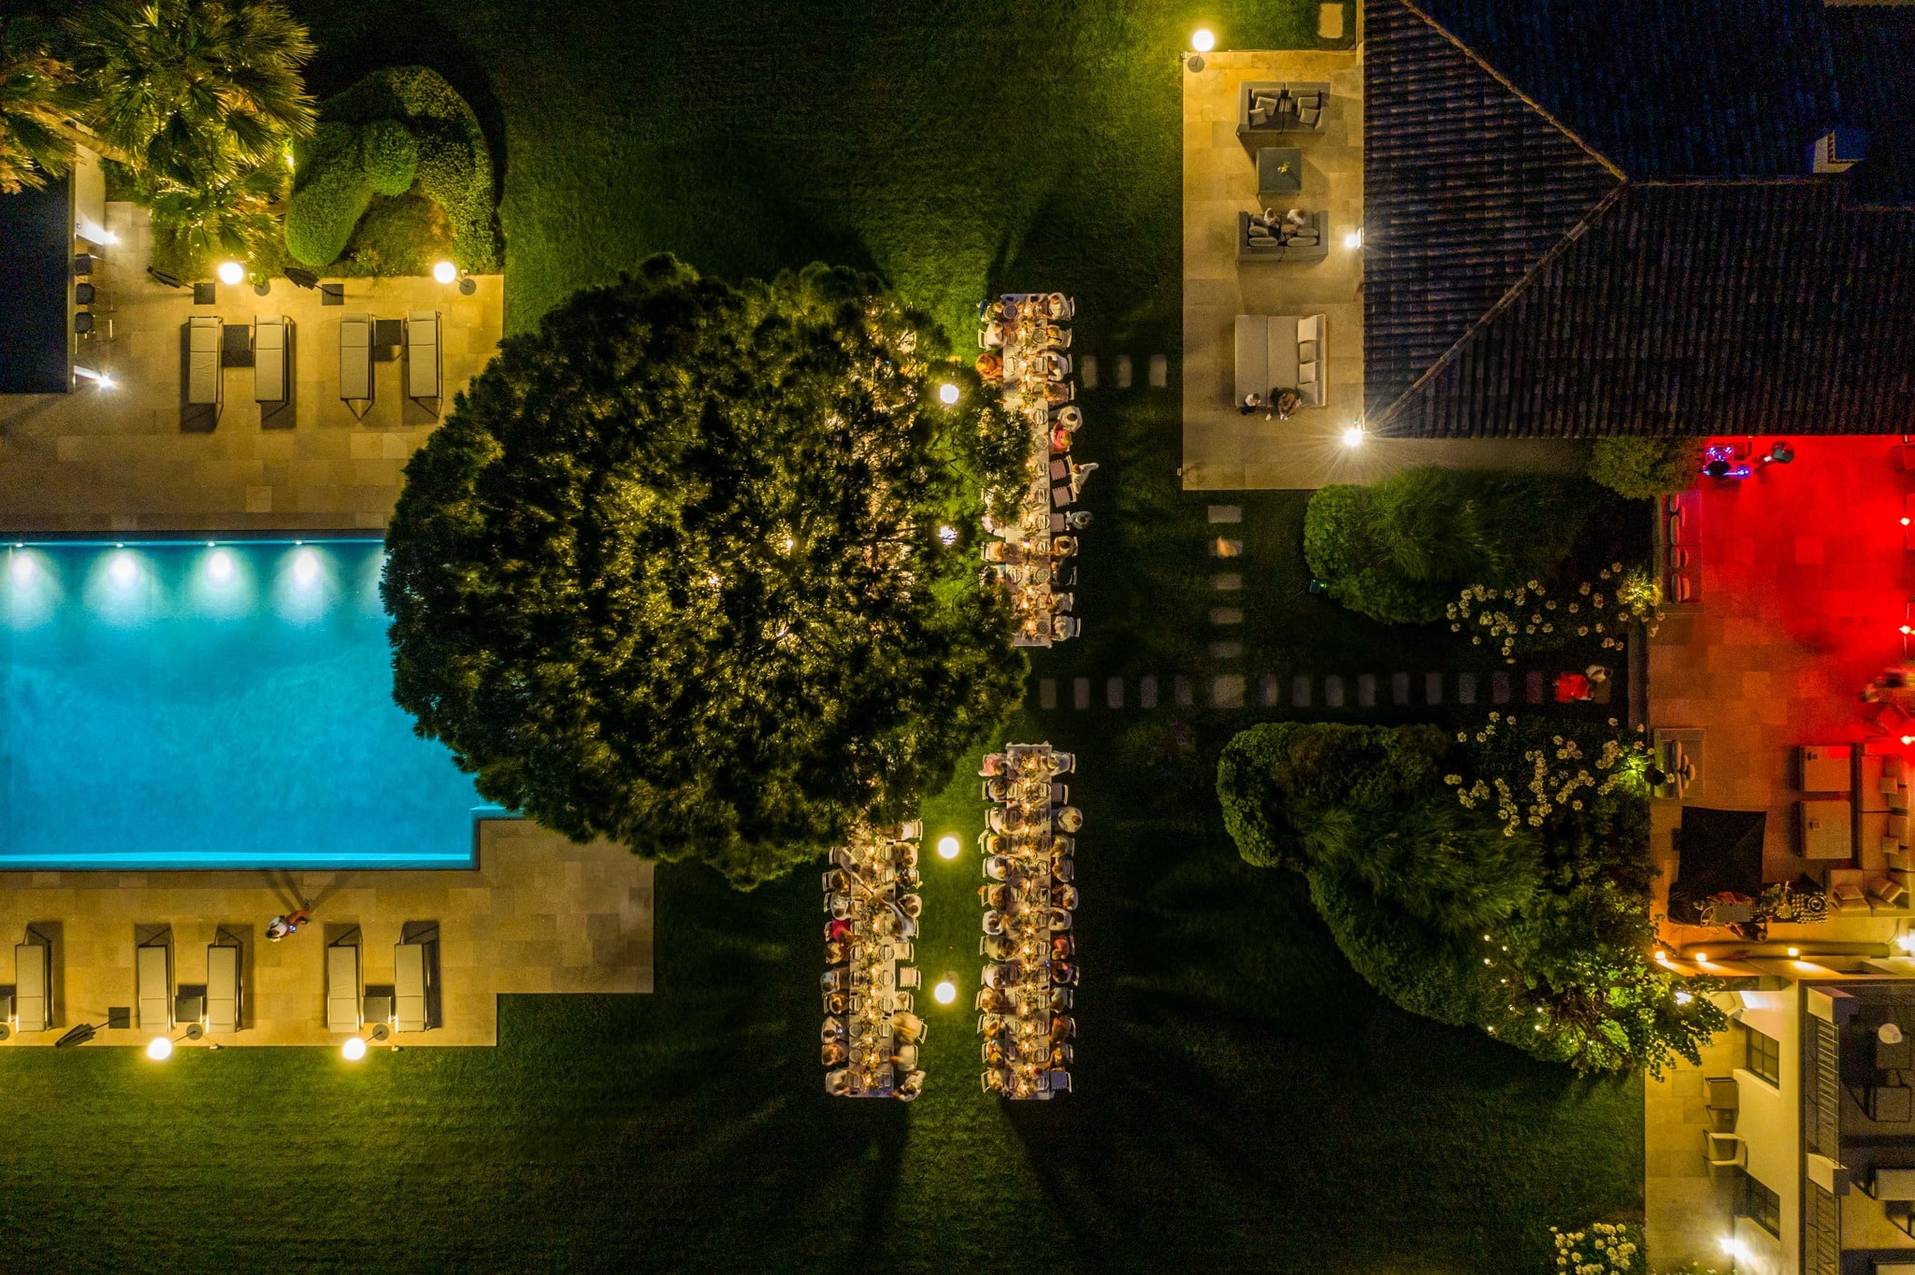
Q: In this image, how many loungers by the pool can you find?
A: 9